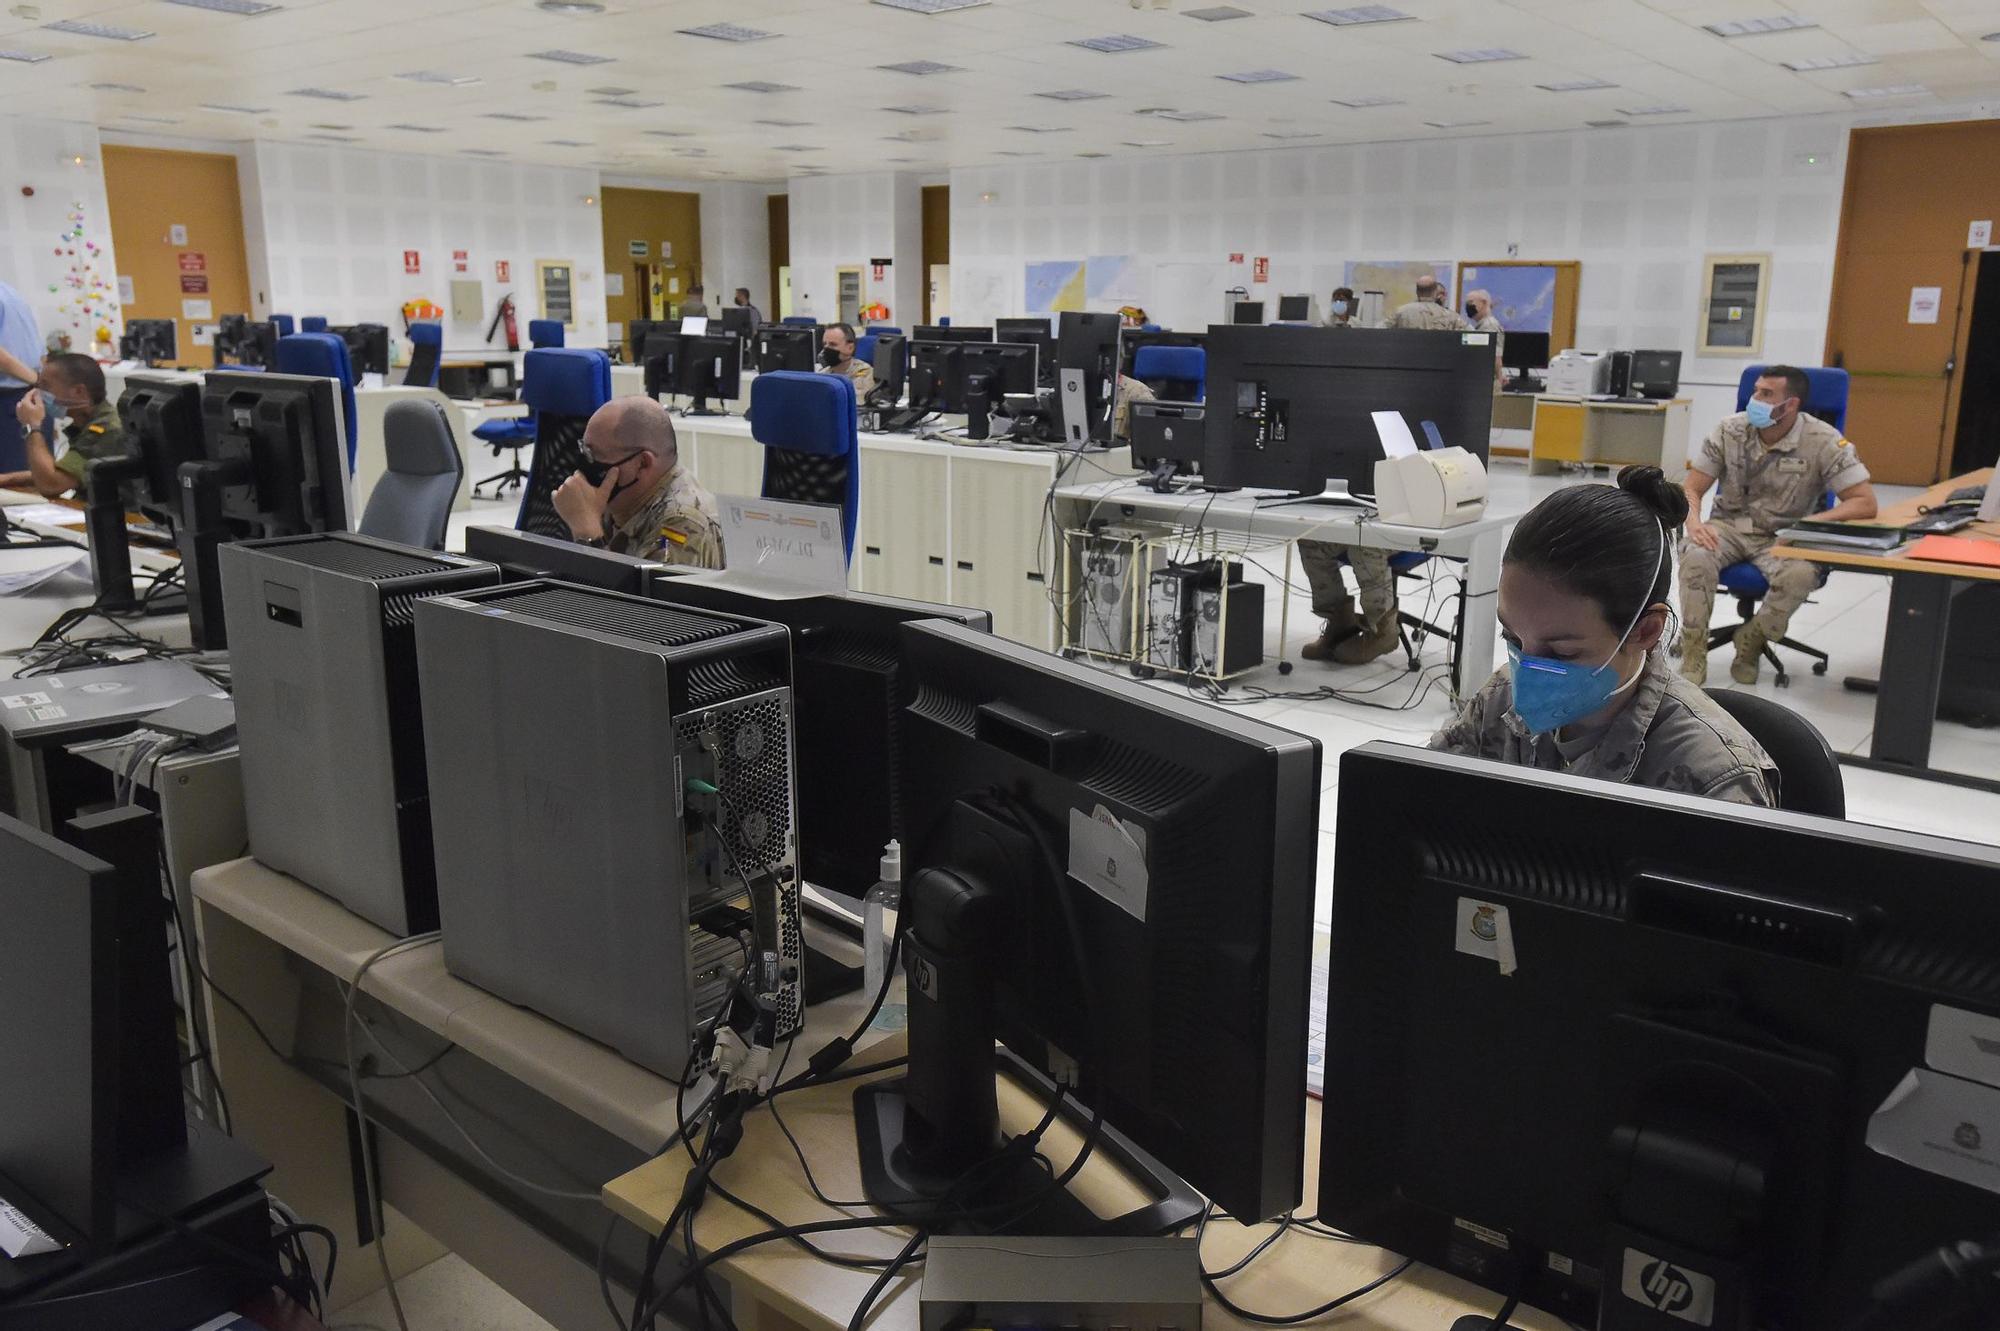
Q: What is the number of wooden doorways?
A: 5